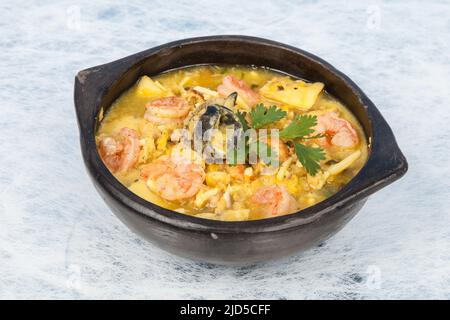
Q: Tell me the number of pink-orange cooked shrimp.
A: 6